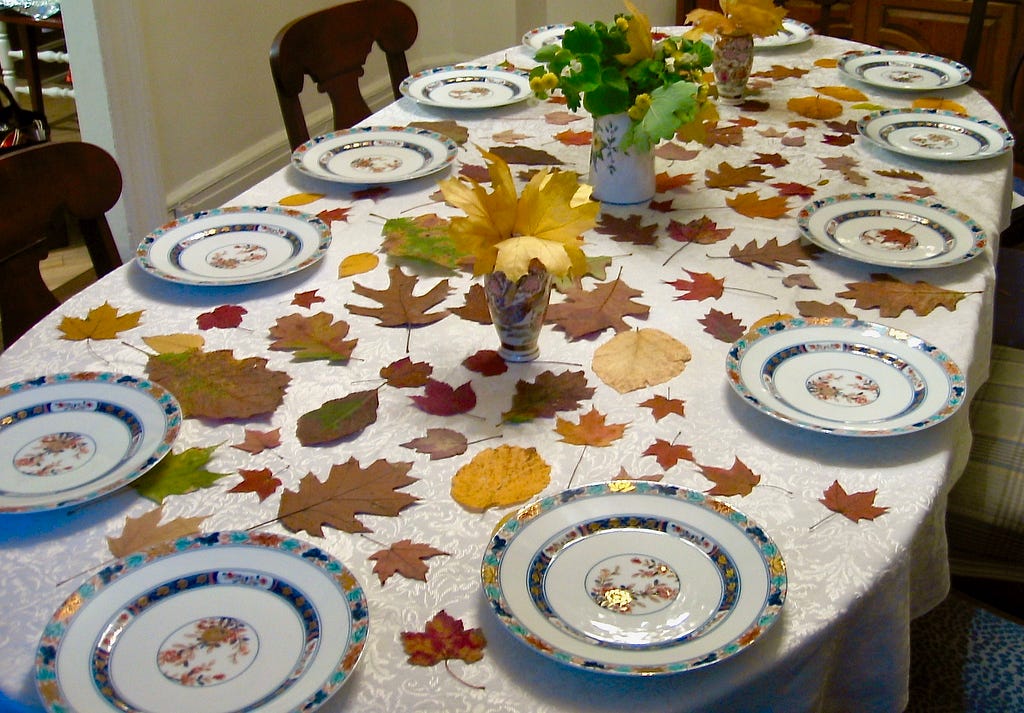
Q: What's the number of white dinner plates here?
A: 12